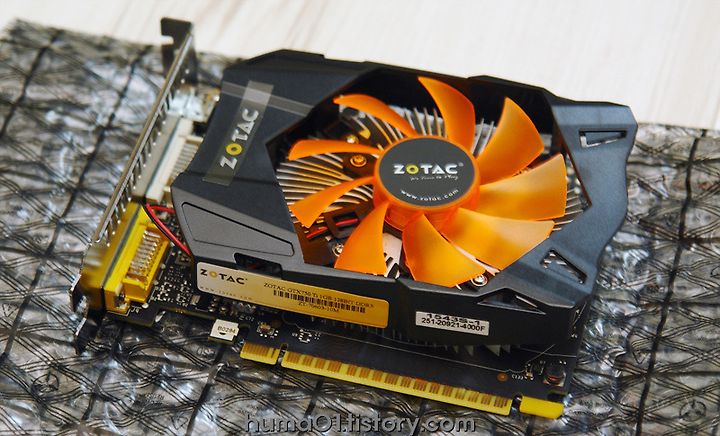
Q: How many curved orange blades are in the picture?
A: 9